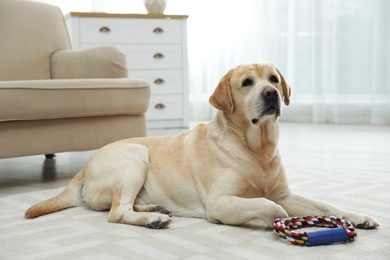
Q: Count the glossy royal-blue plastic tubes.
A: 1